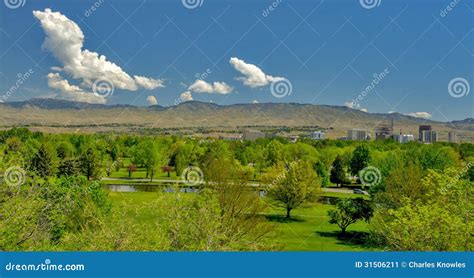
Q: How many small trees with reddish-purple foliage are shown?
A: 2